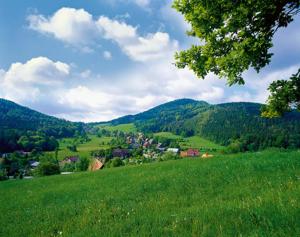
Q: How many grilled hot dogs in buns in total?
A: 0